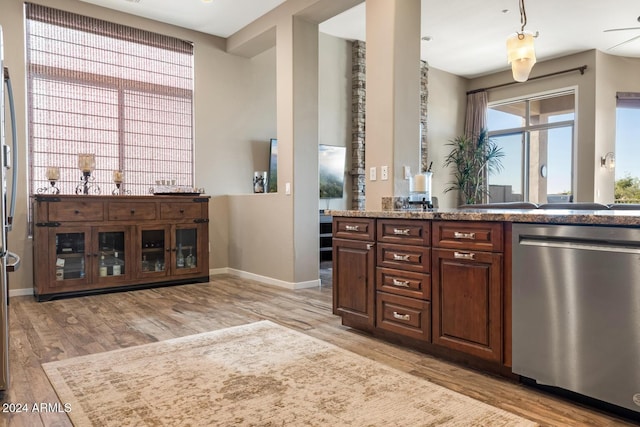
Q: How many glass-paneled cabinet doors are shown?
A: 4